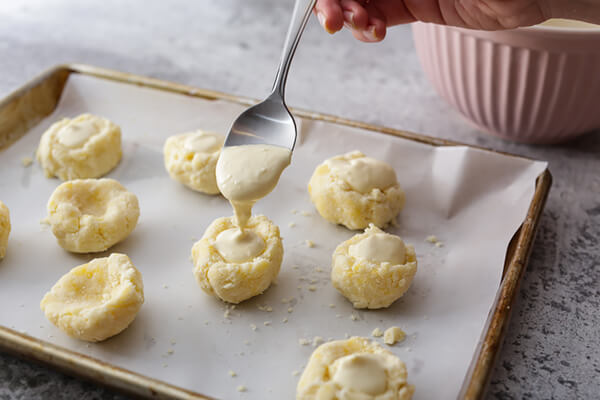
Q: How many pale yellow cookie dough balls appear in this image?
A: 9